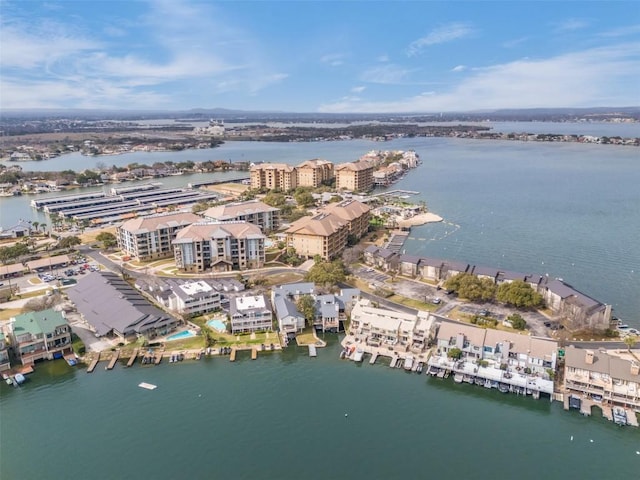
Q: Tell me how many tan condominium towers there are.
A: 5